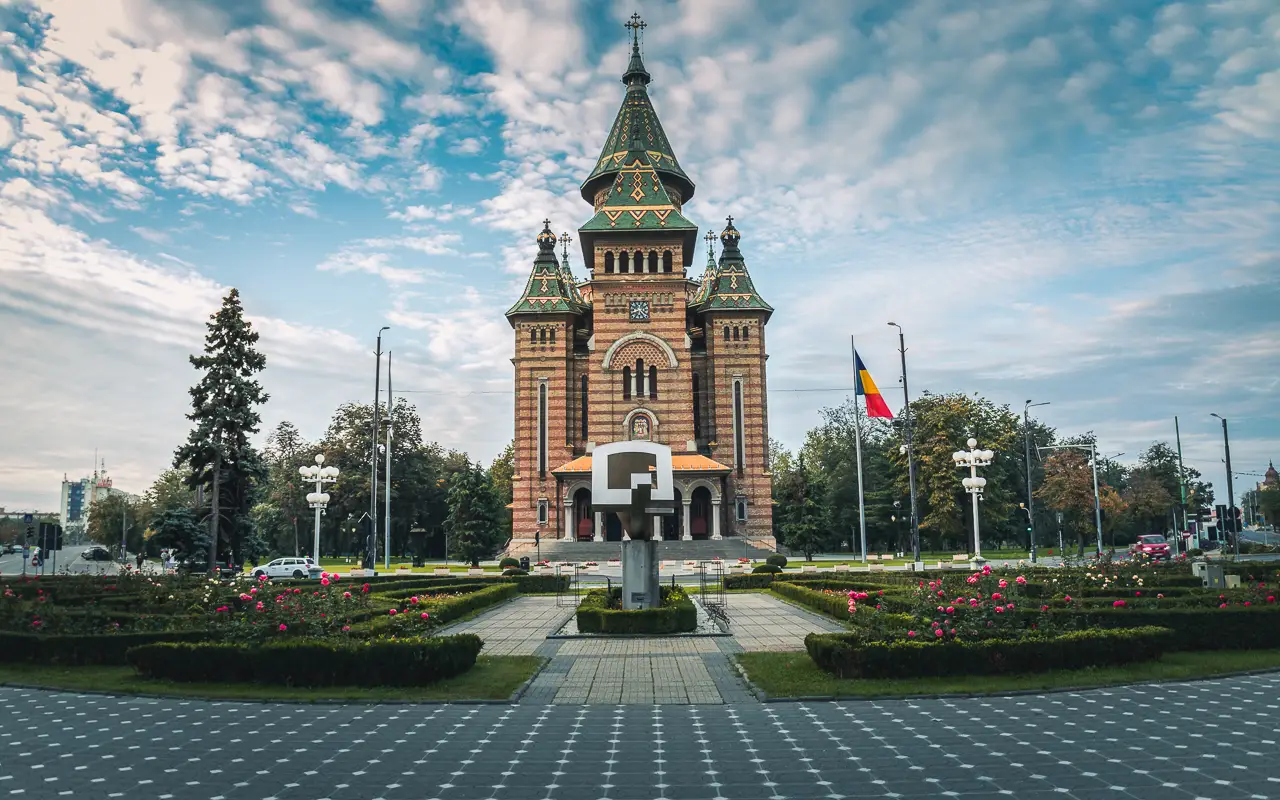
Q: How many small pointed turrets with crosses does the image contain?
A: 4